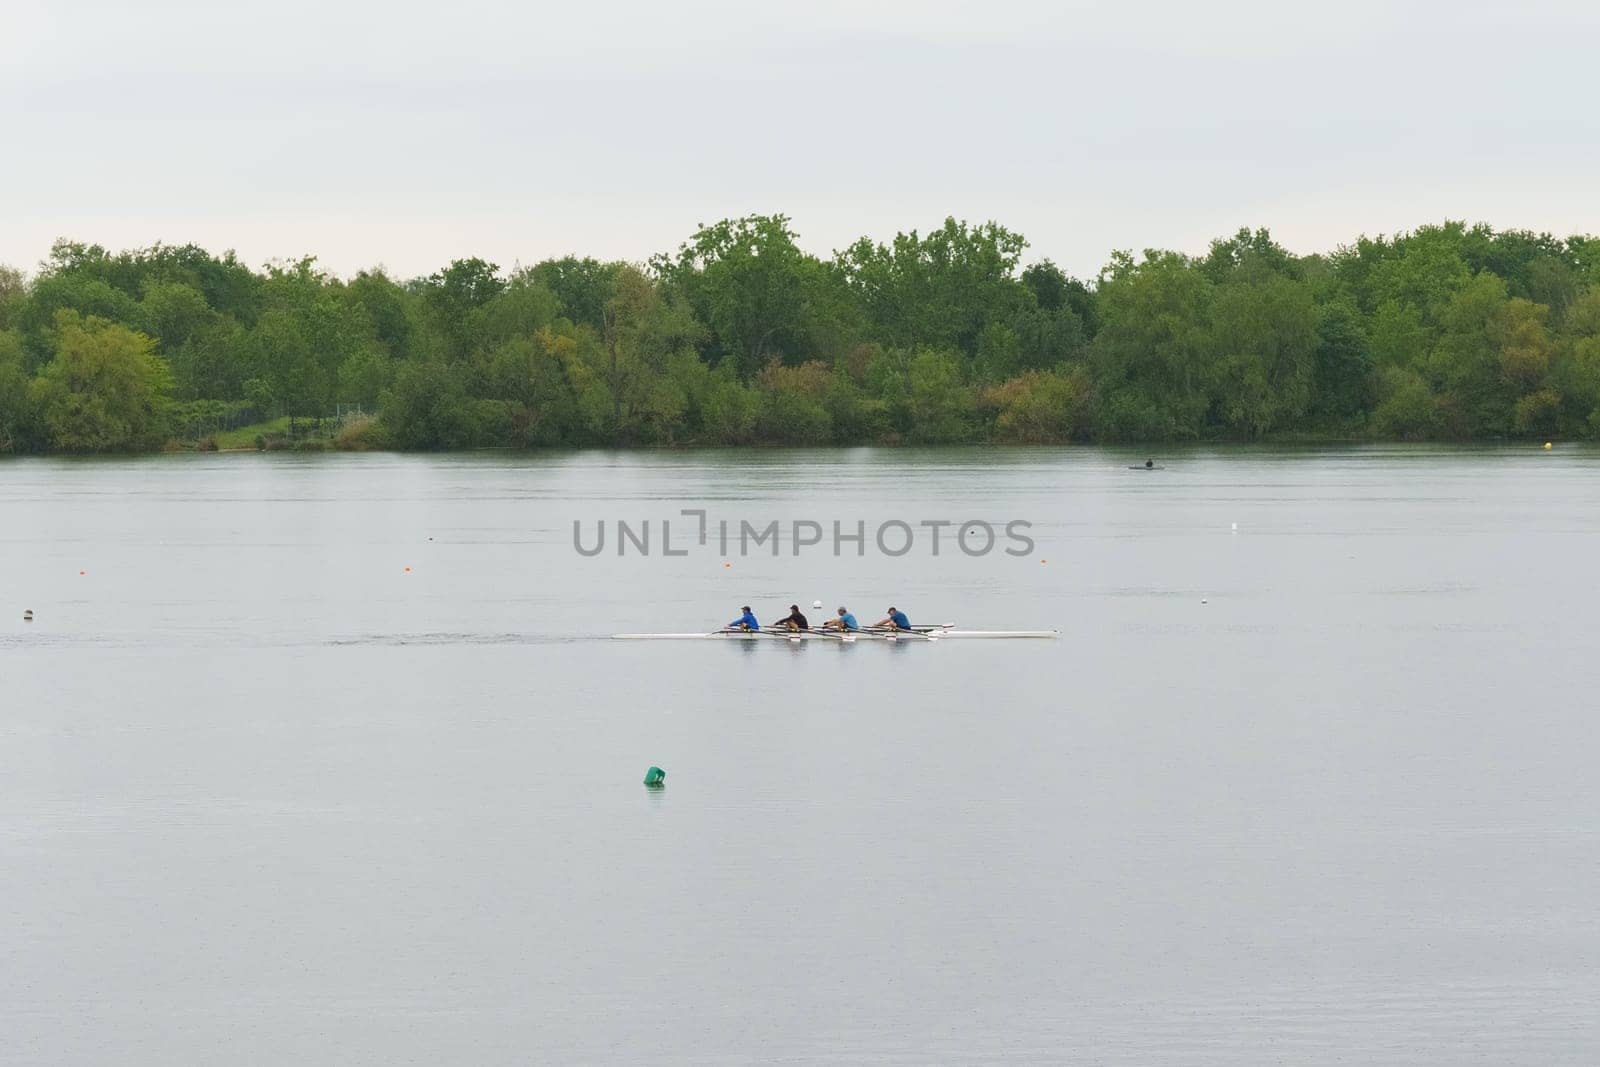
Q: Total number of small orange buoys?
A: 4